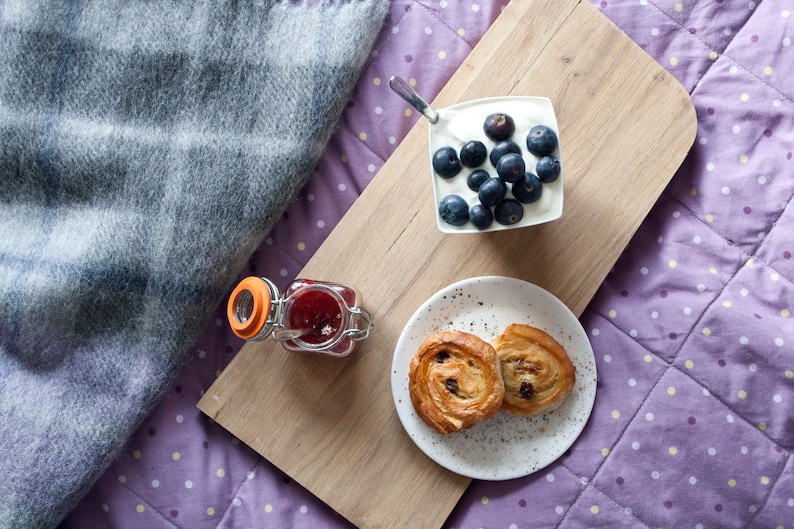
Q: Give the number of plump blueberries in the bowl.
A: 13